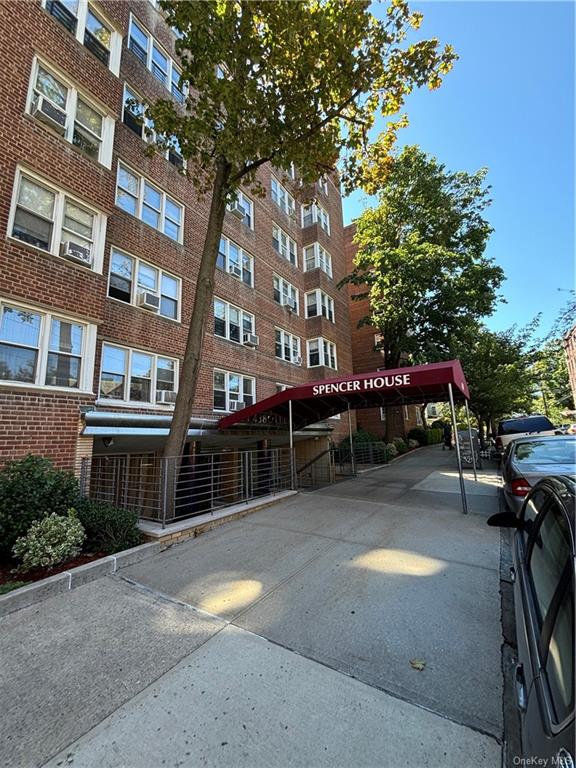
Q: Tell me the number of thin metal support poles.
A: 4